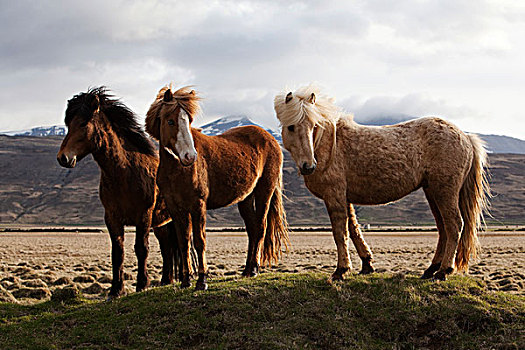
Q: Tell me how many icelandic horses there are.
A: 3